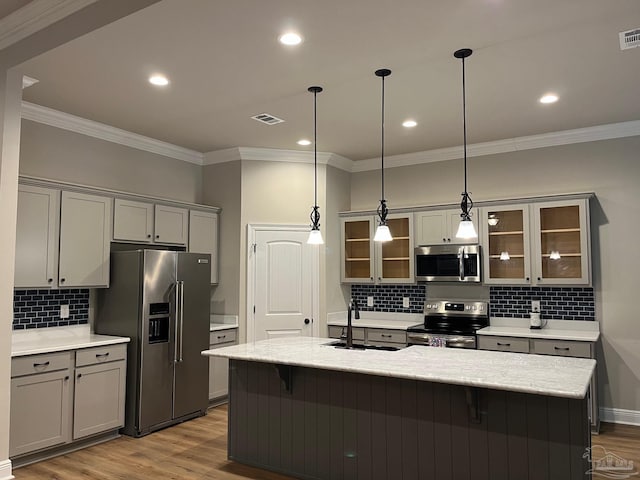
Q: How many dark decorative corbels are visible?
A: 2